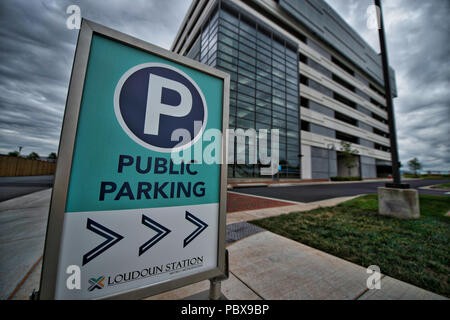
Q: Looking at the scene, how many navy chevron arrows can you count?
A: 3